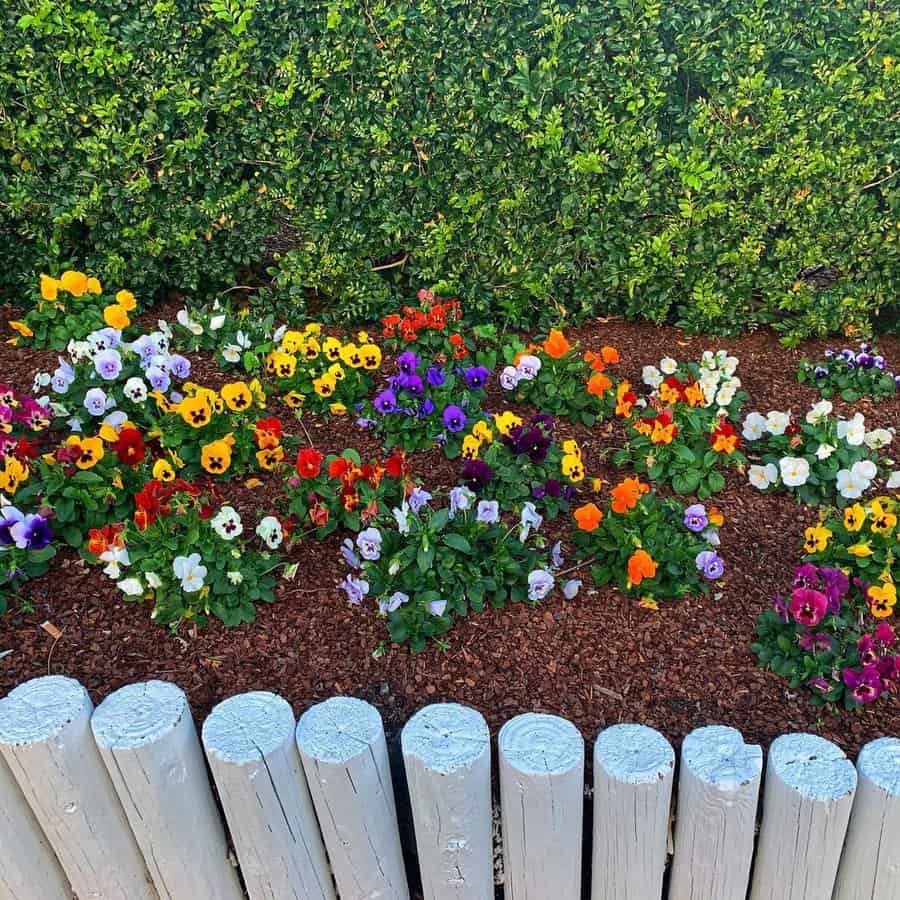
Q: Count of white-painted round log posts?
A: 11